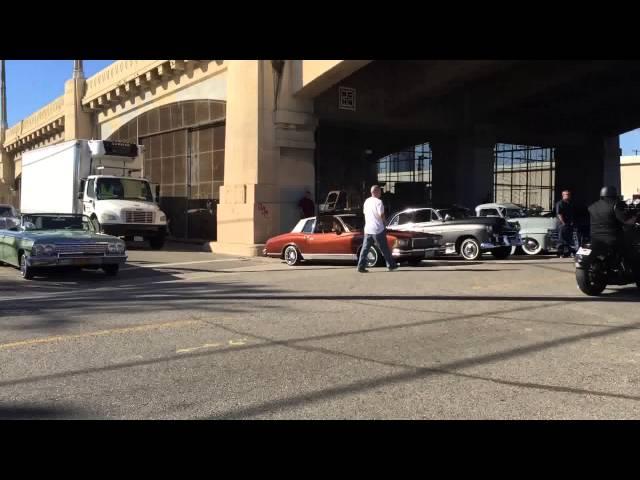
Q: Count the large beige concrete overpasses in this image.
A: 1